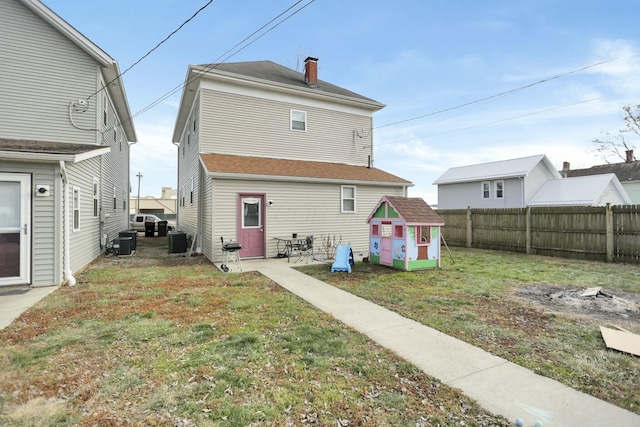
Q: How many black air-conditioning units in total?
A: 3